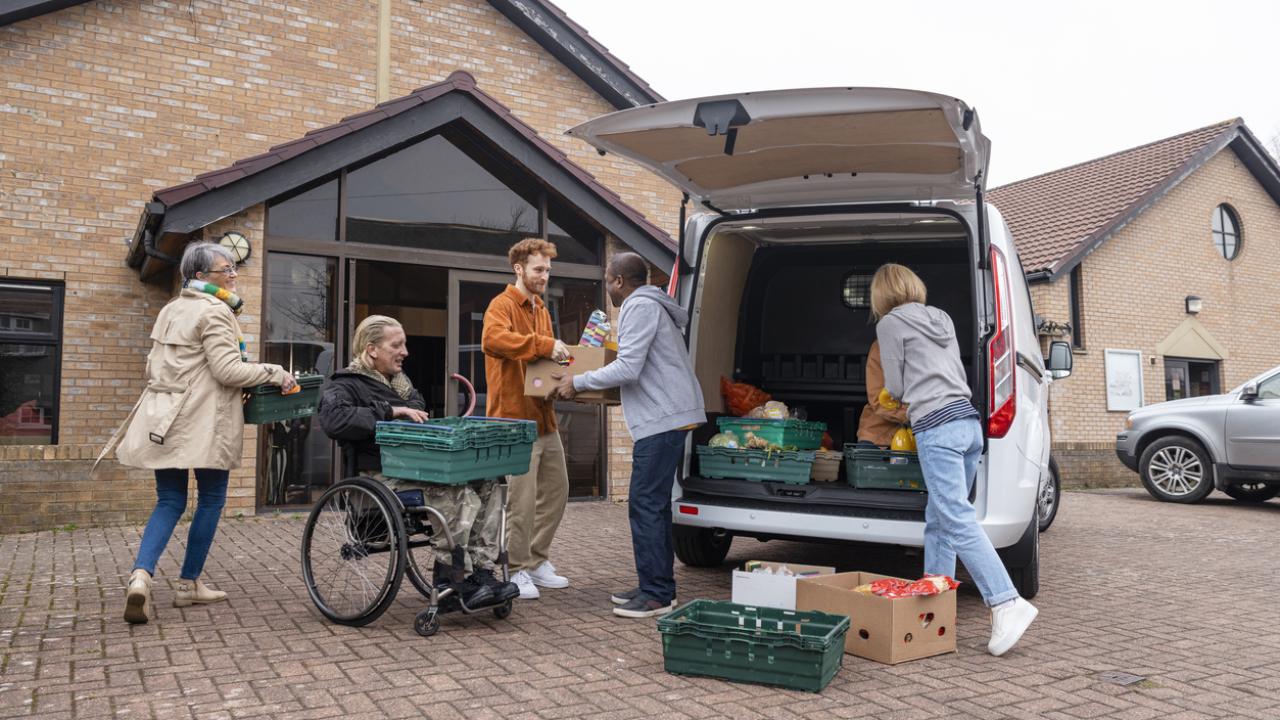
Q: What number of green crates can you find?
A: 6